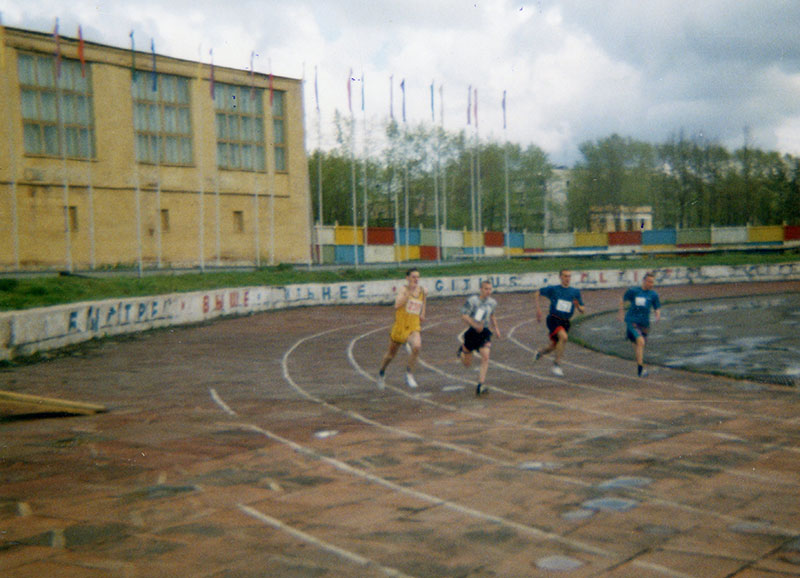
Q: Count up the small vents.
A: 3